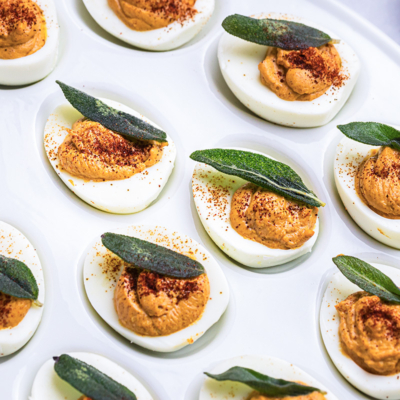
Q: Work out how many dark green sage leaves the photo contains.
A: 9